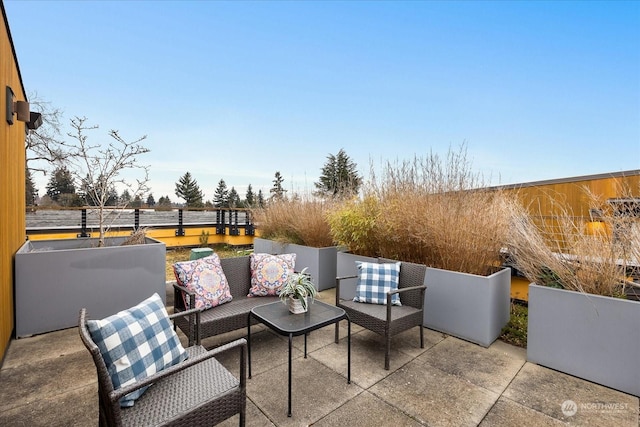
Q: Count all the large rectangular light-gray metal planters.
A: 4